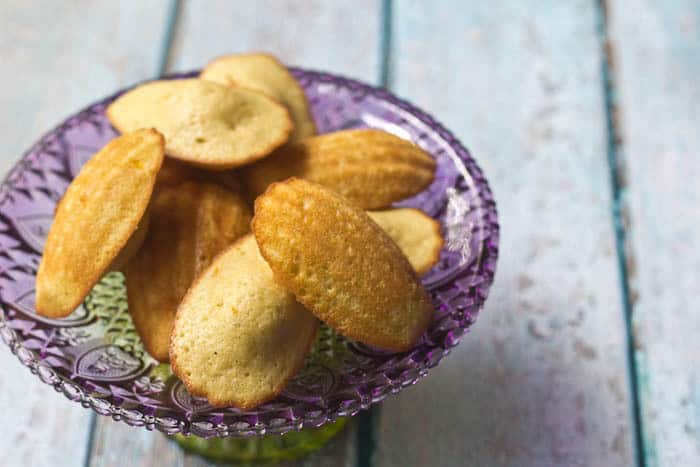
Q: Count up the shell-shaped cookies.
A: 8